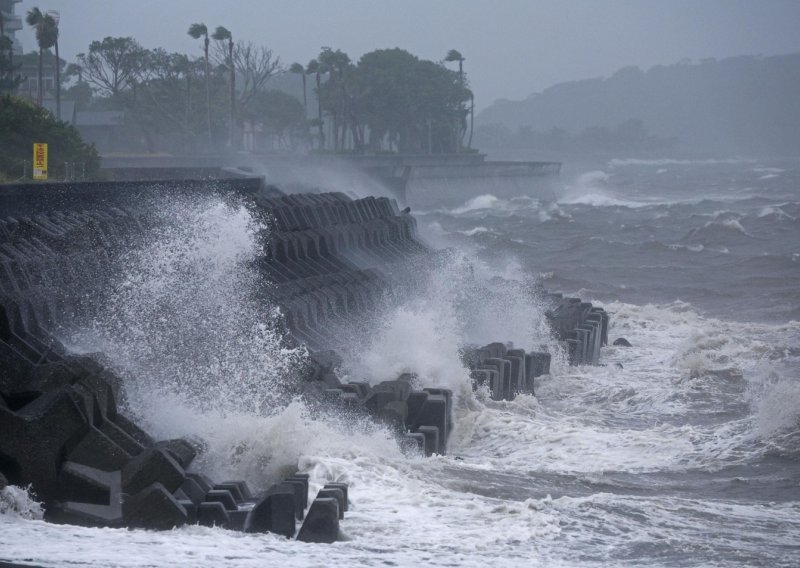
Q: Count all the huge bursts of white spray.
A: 2